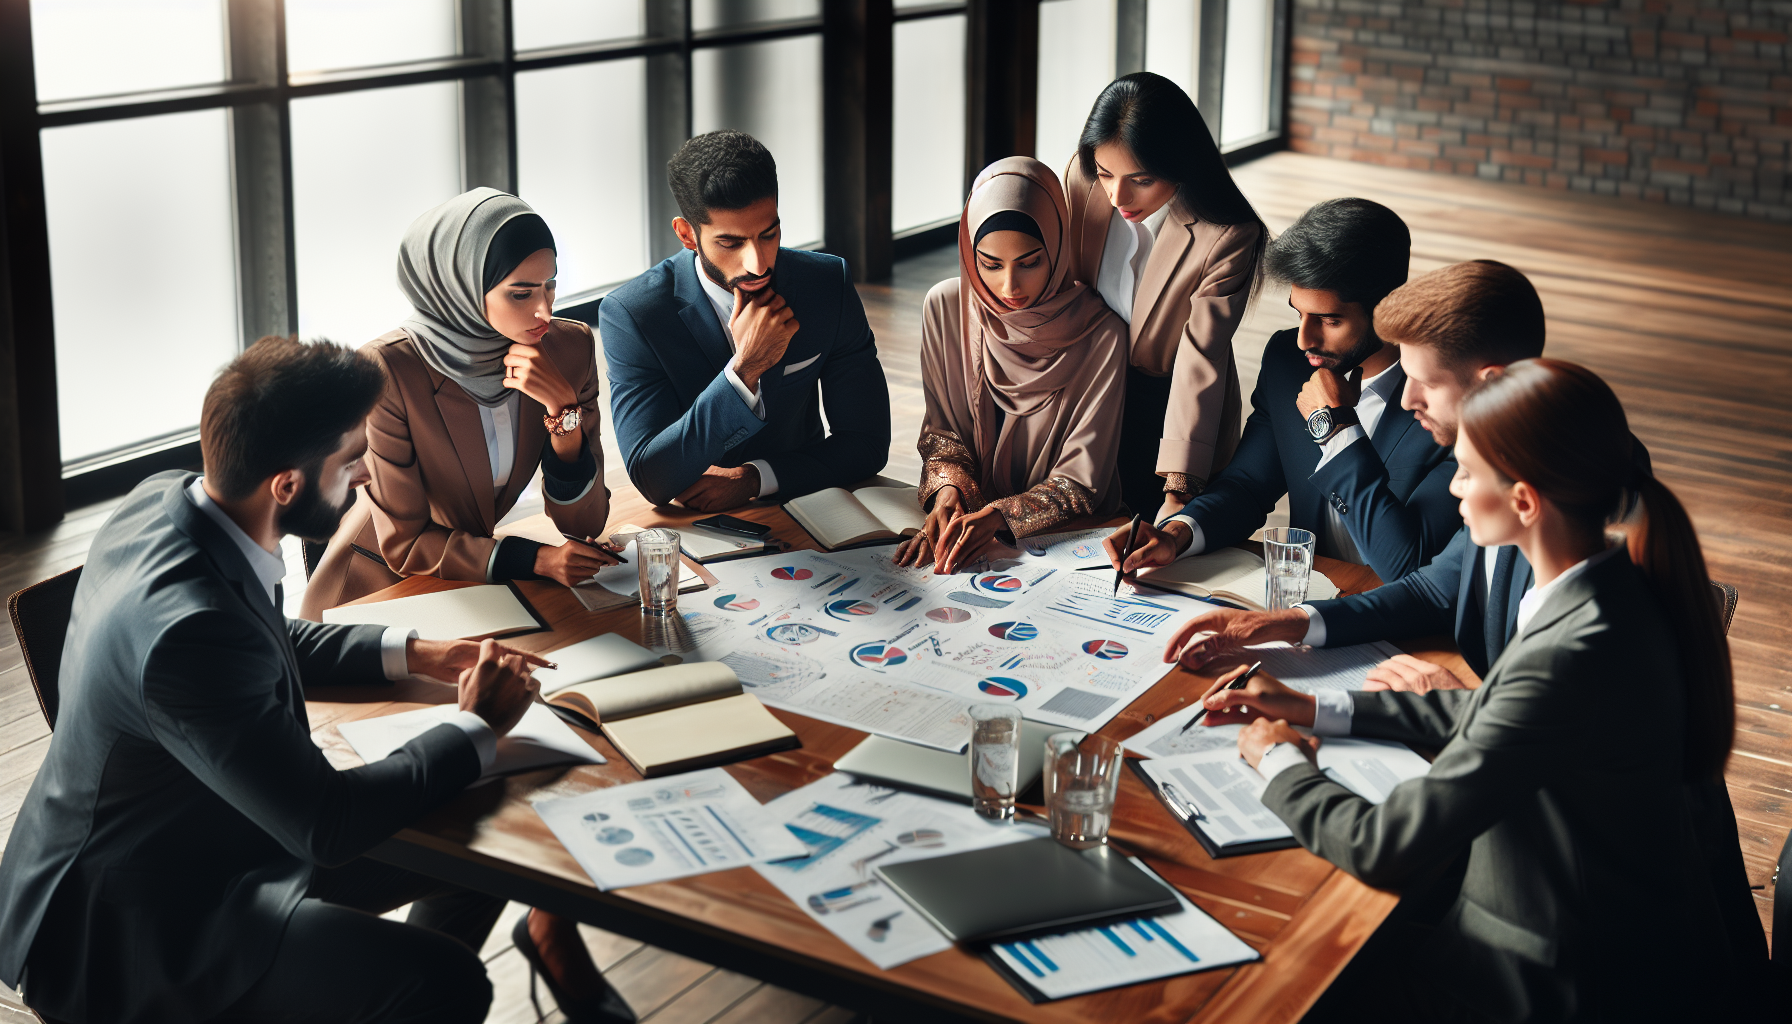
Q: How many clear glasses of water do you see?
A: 4